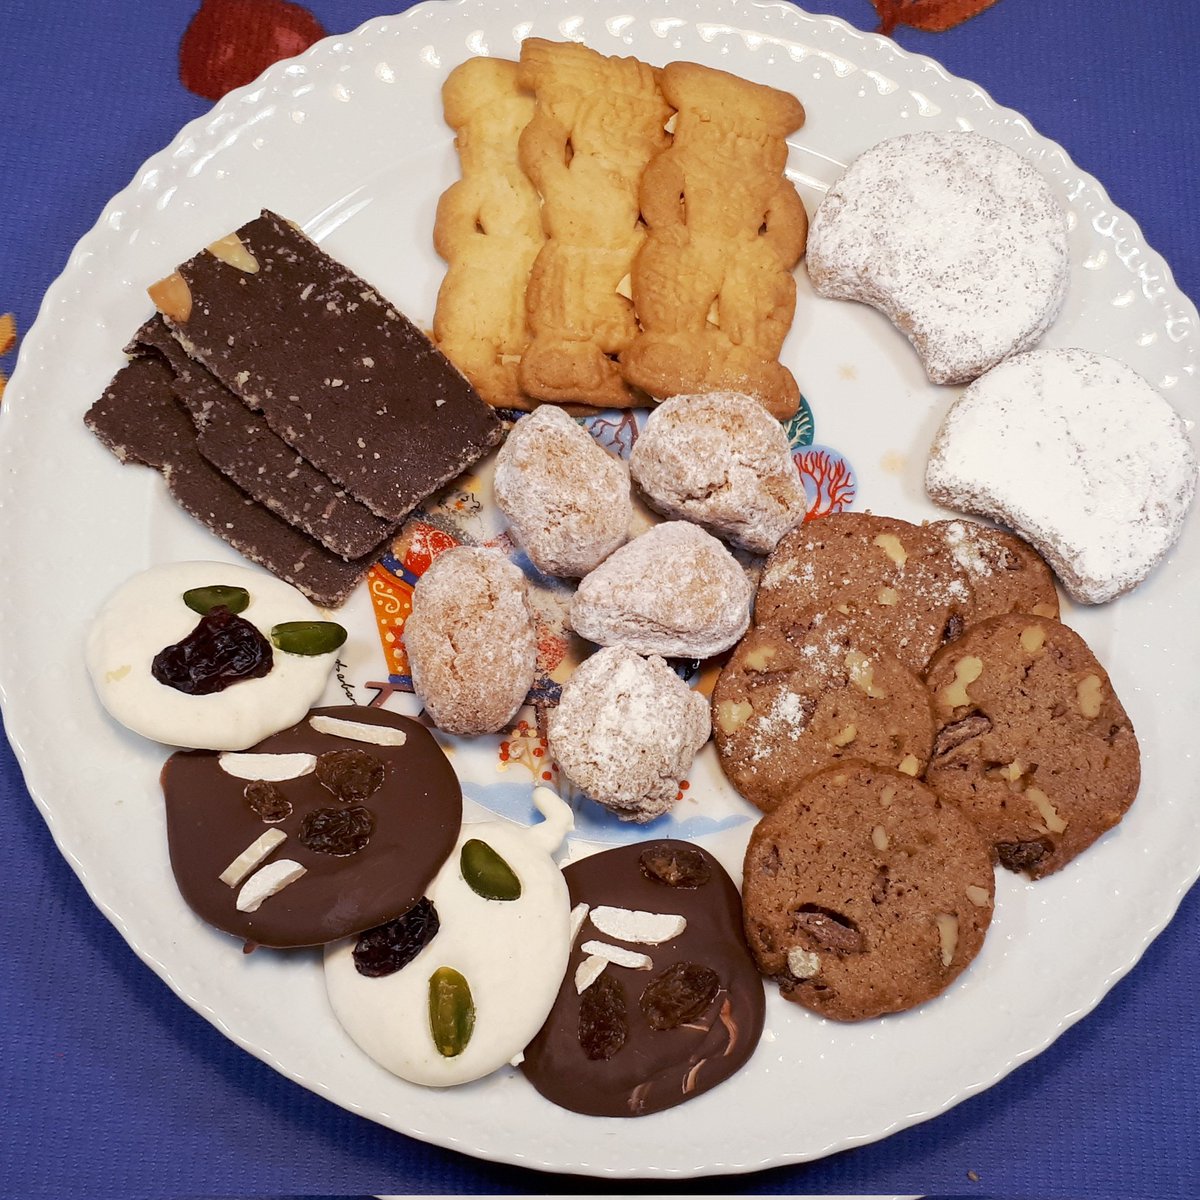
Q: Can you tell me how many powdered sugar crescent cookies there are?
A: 2